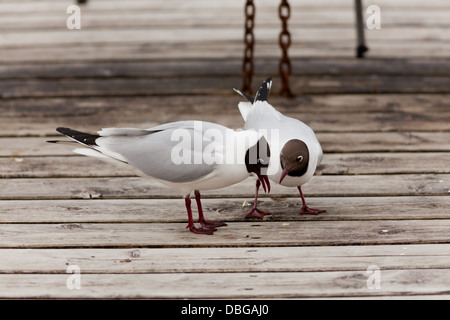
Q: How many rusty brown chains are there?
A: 2